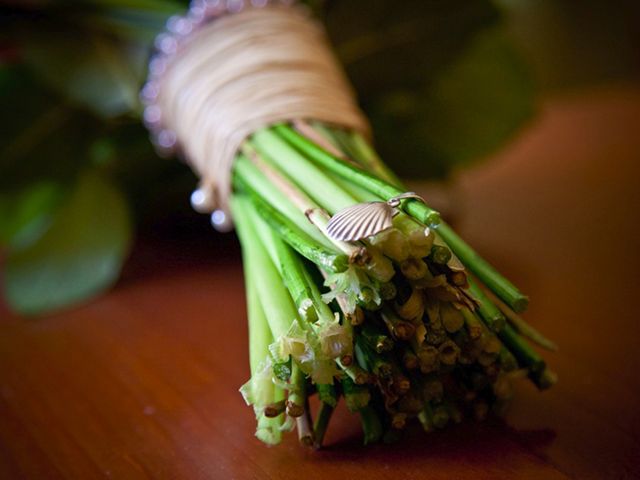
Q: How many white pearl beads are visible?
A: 2